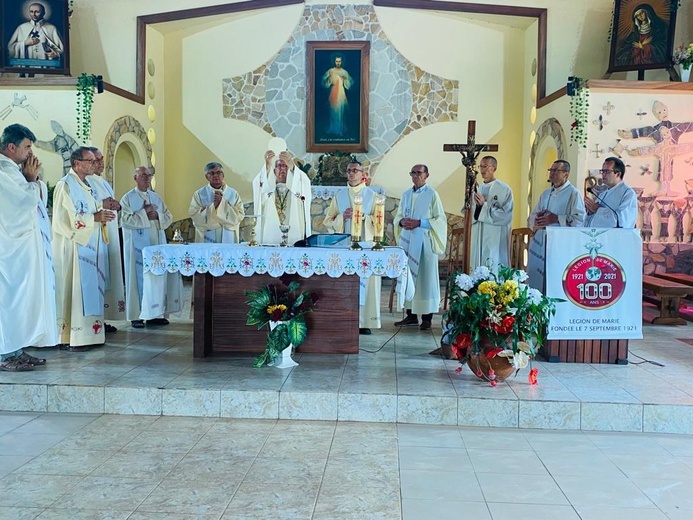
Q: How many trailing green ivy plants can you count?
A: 2